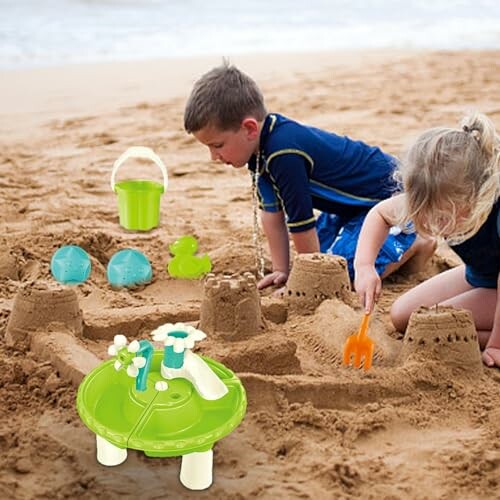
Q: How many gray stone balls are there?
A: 0